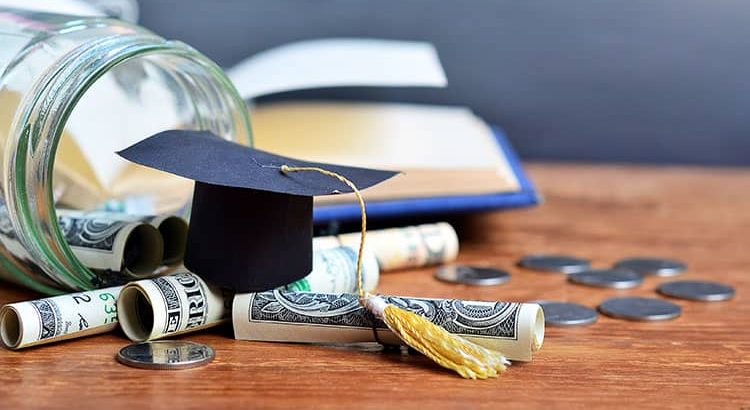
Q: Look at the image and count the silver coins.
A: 8